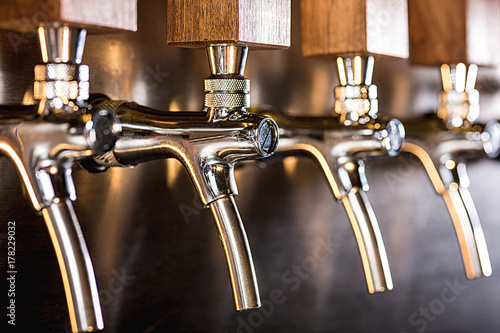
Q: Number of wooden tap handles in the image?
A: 4